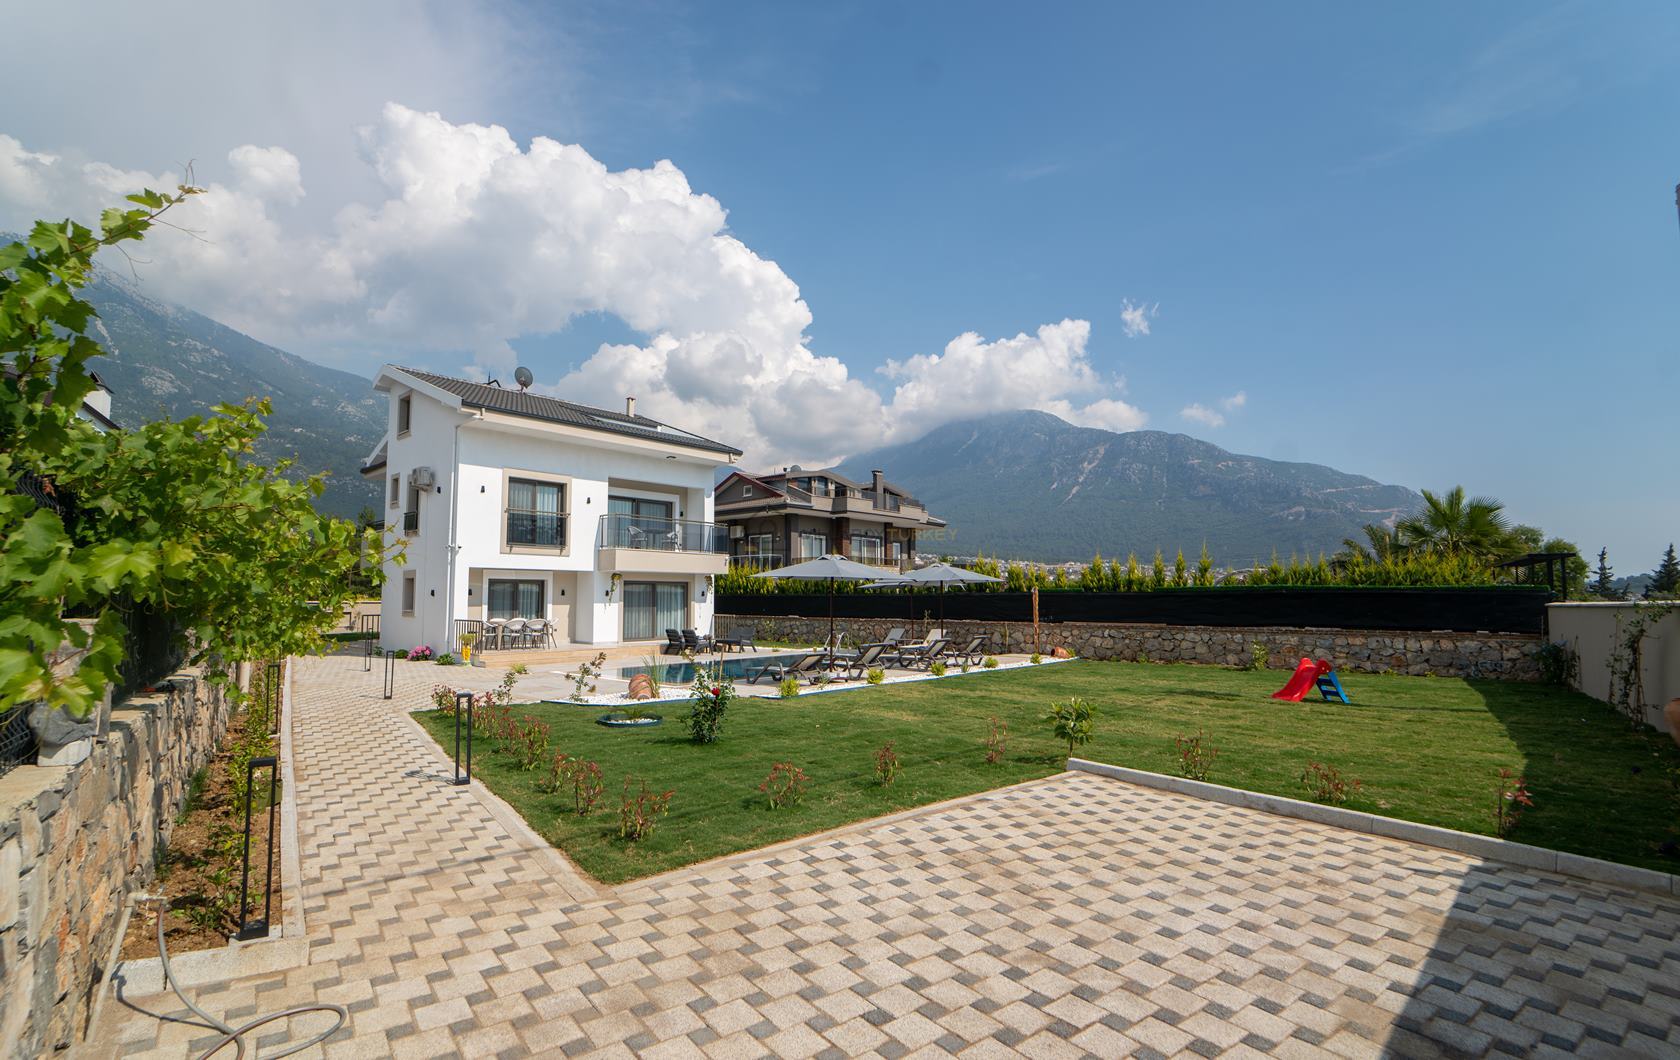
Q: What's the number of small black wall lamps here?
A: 9